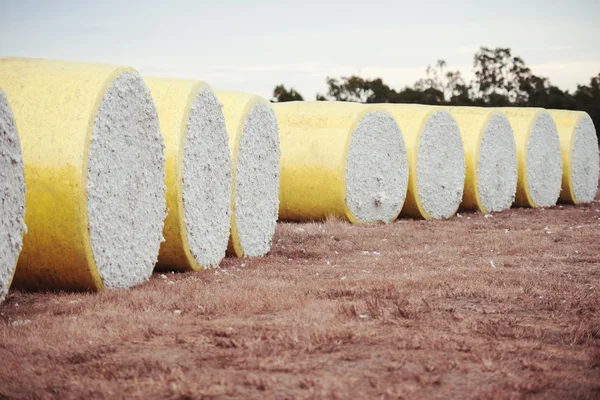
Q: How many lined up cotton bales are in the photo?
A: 9